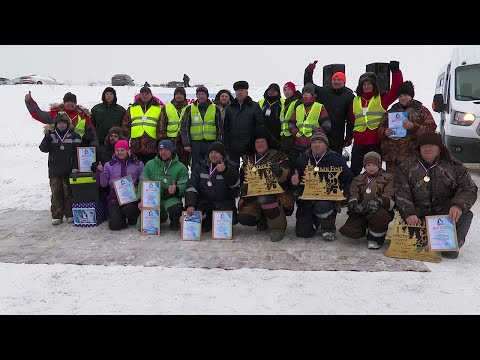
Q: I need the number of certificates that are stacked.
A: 2